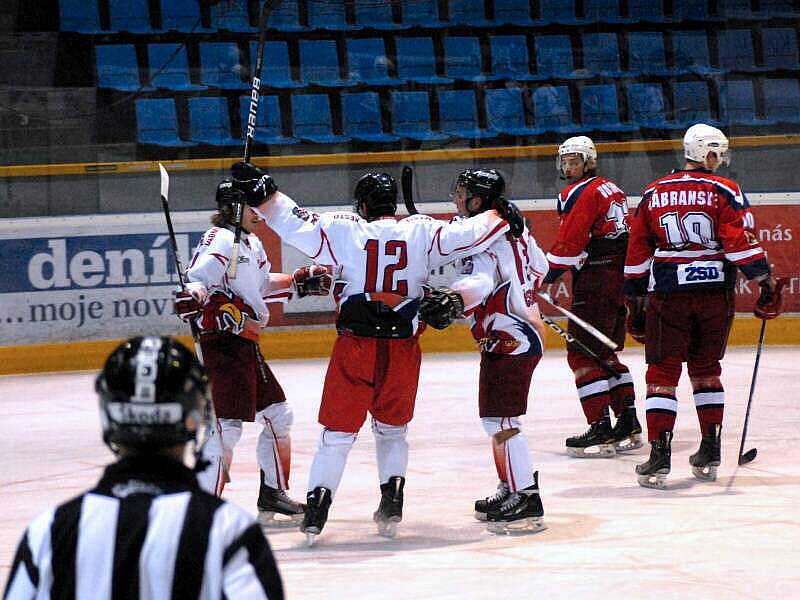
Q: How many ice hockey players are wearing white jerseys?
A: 3